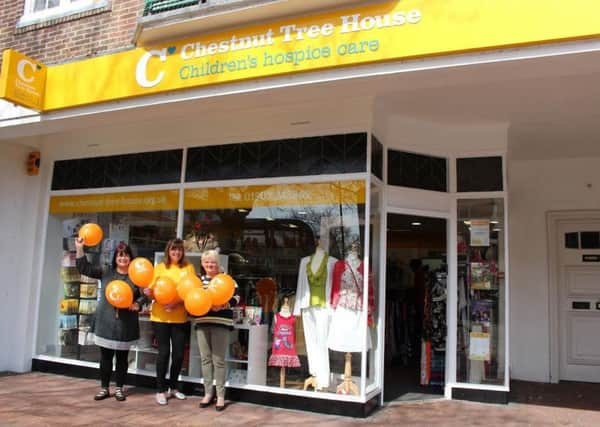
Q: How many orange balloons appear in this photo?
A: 7